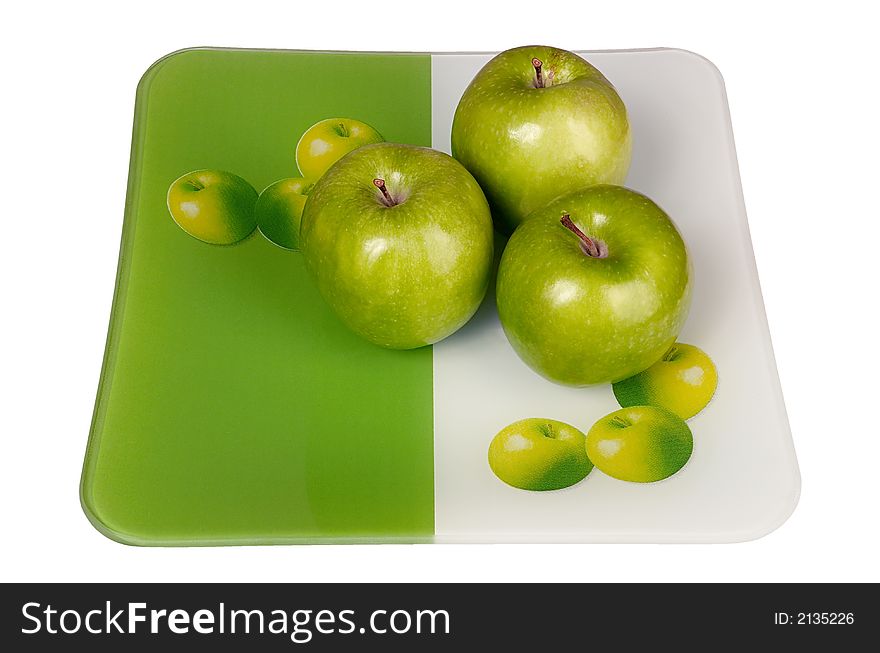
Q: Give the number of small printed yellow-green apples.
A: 6